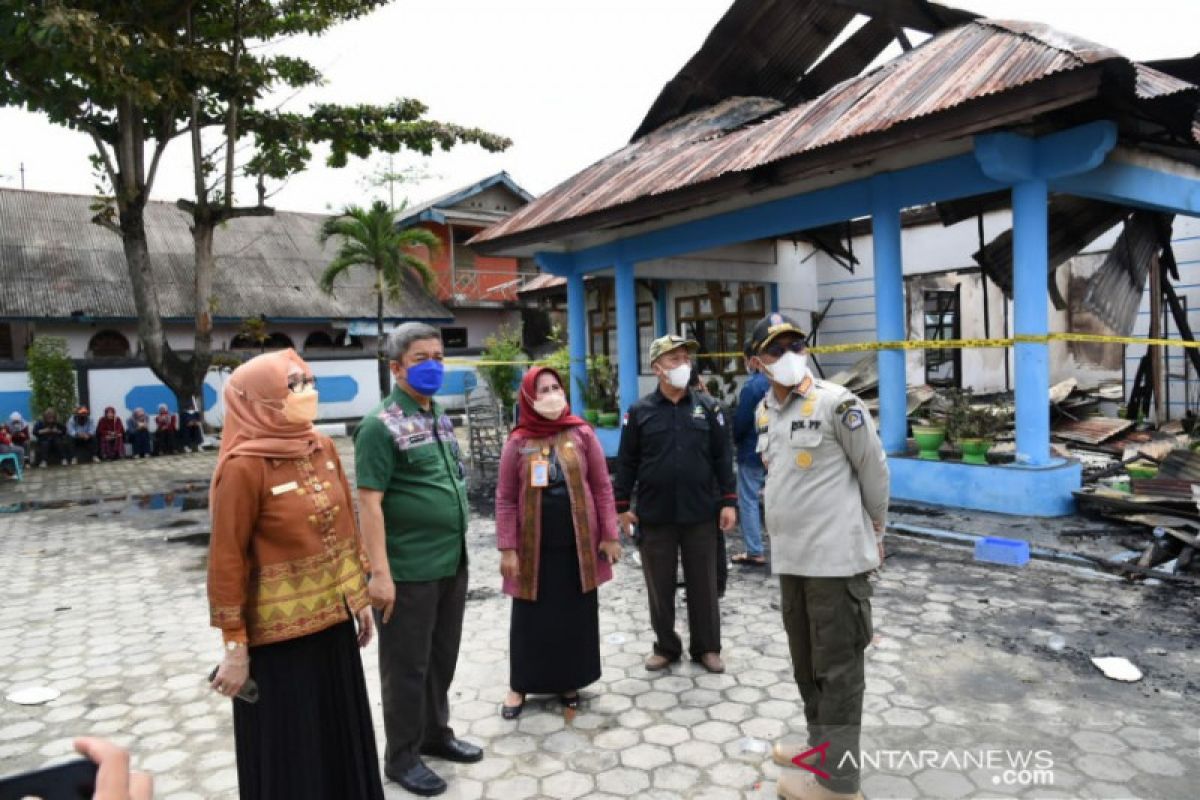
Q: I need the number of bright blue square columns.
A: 4